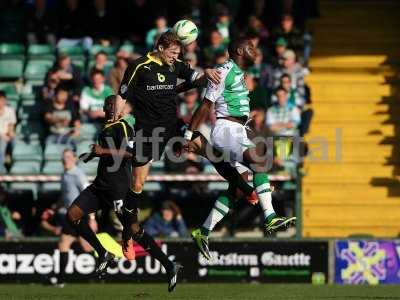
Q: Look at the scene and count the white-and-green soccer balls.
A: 1